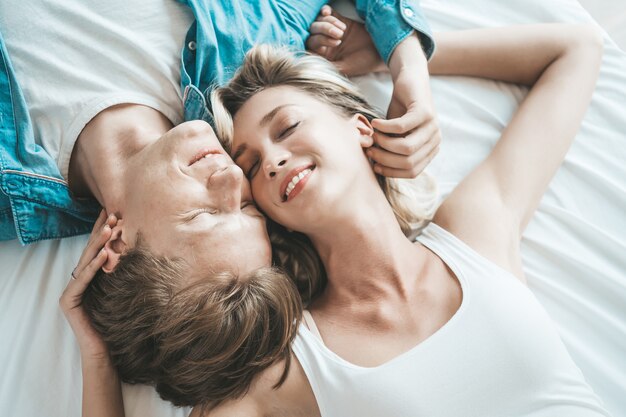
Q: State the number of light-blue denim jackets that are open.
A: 1